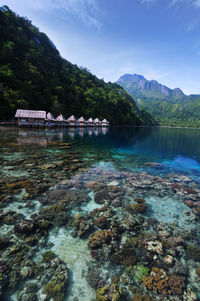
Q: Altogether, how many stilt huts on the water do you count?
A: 8